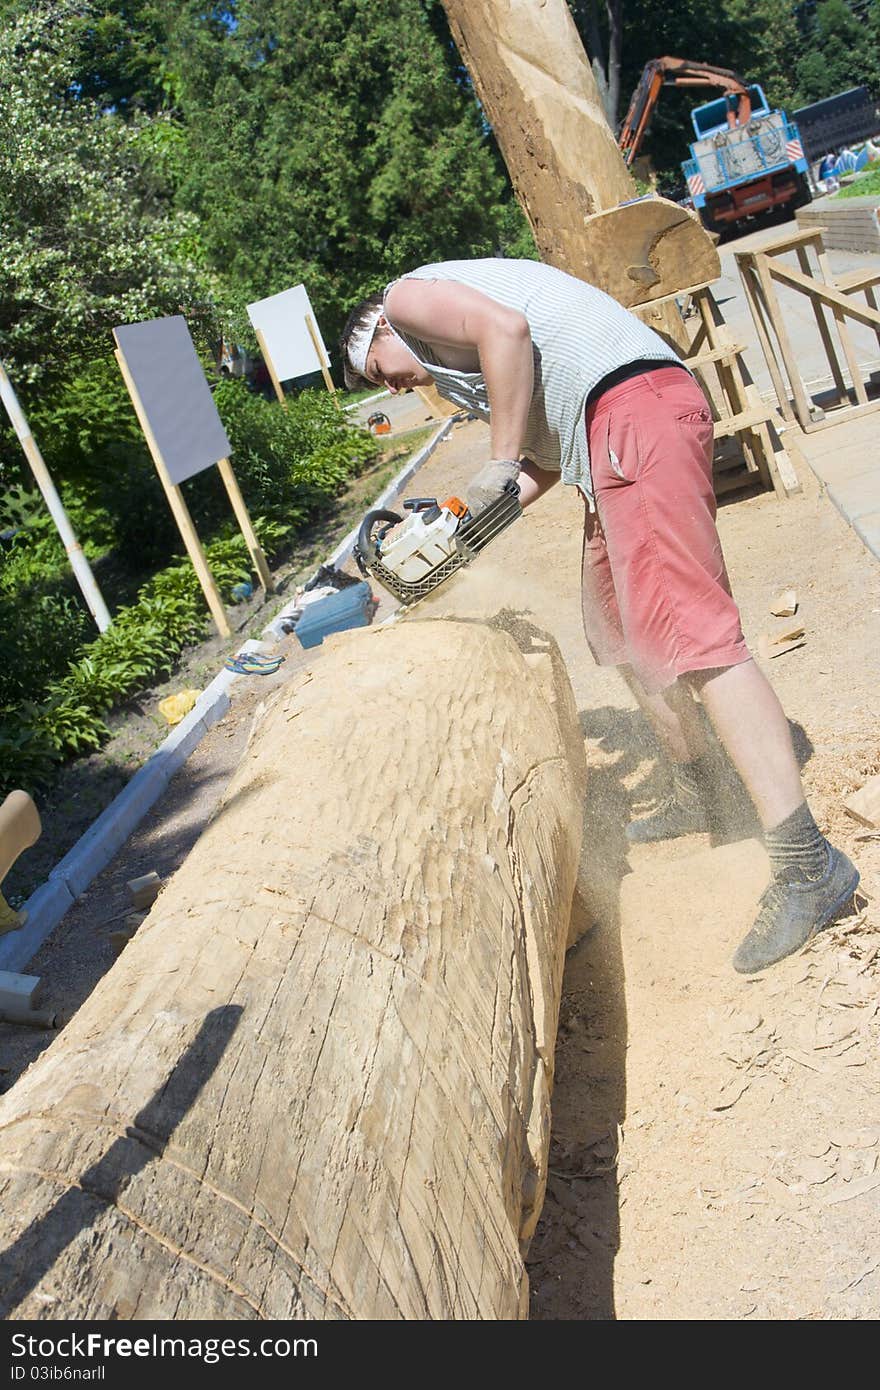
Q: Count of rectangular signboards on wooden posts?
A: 2